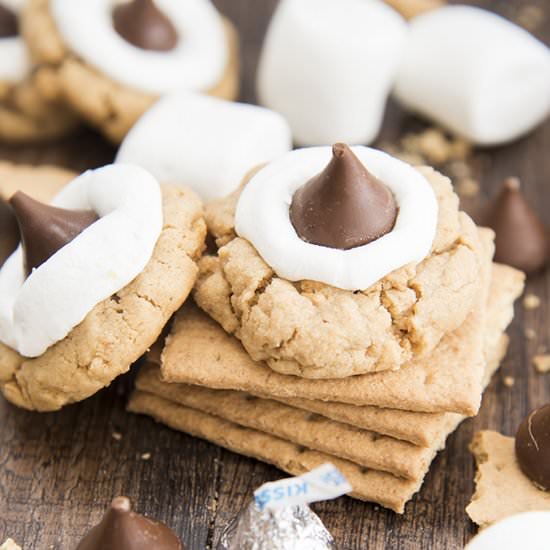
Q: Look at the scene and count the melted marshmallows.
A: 4